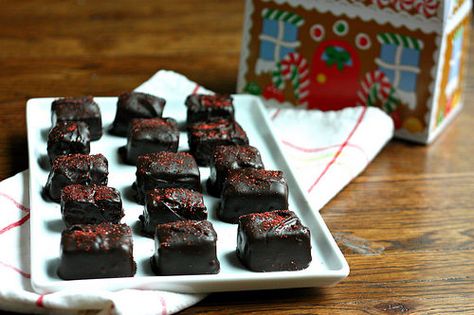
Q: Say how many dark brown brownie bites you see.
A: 15